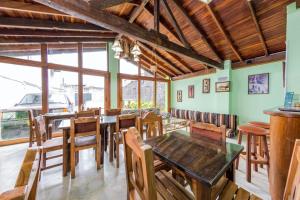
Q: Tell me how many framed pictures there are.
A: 5